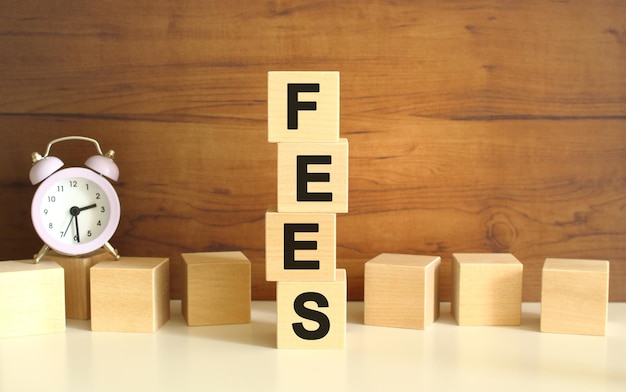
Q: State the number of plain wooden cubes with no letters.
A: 7